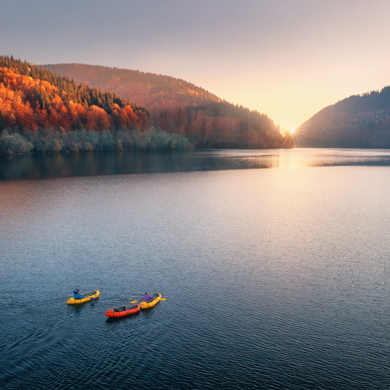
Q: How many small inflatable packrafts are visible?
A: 3